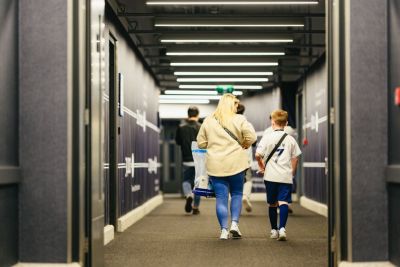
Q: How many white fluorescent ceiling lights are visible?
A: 11